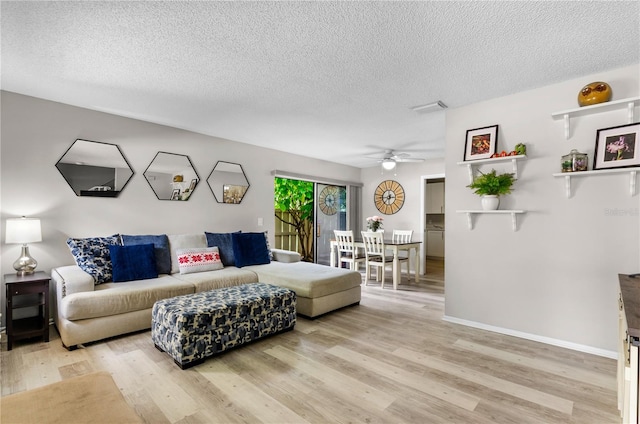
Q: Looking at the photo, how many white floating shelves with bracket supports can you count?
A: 4